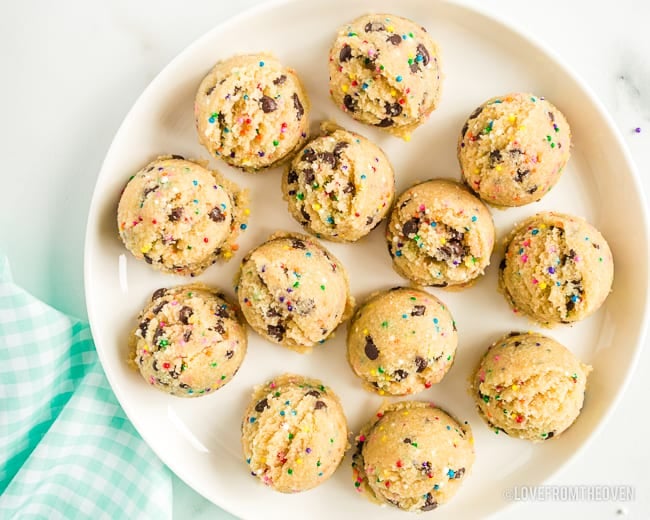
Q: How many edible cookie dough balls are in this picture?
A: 13